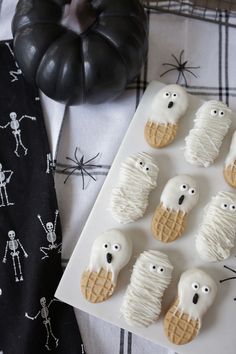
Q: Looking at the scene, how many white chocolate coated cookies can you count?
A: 9